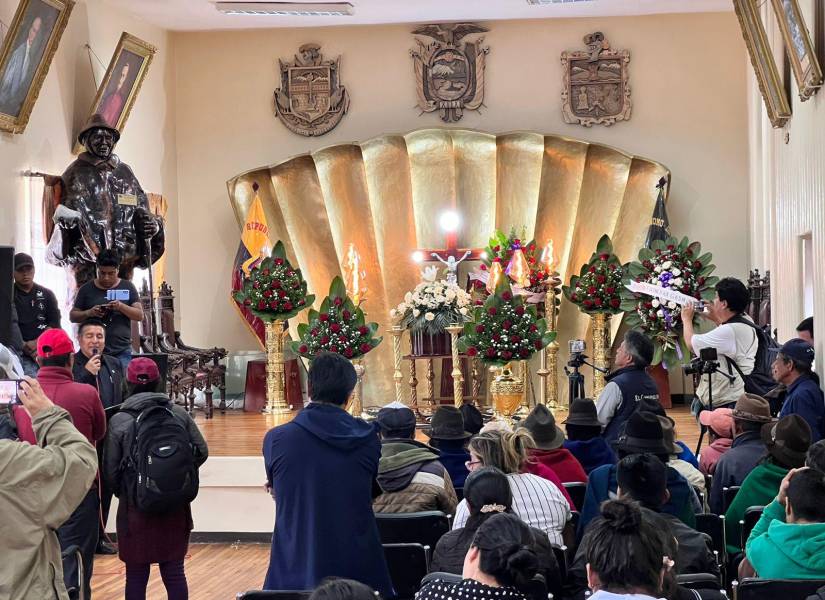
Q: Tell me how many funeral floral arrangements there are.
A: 7